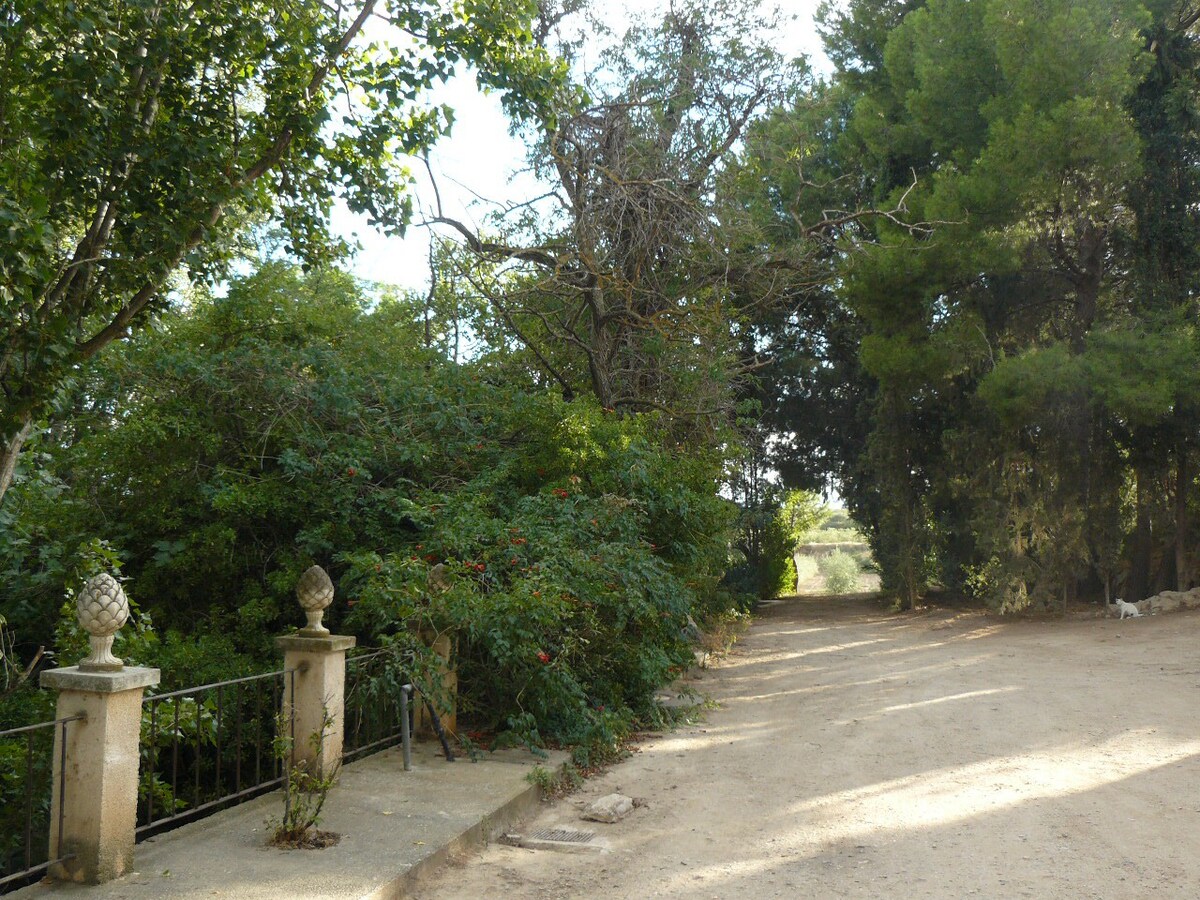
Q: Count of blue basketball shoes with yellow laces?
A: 0